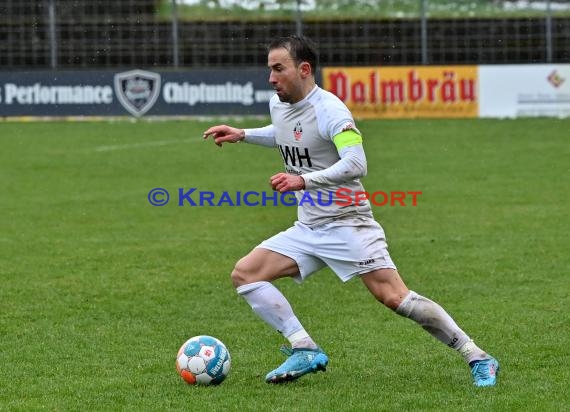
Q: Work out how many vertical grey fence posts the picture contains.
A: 5